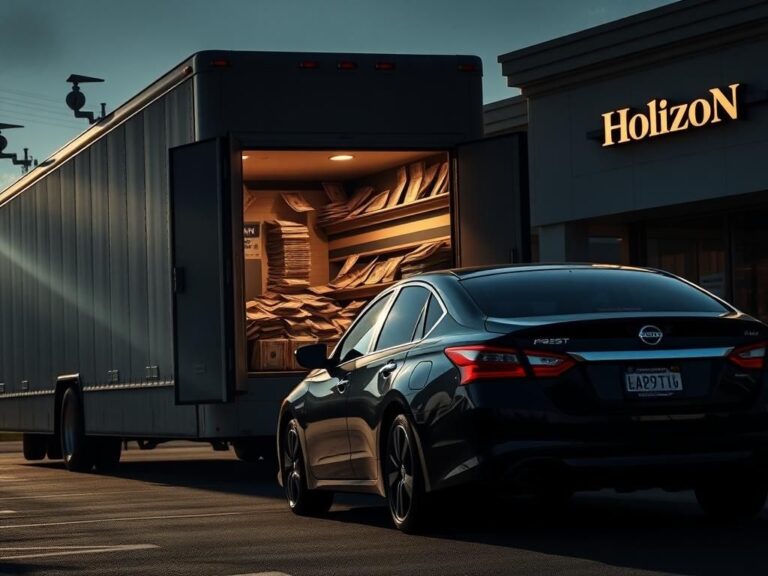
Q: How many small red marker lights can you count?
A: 5